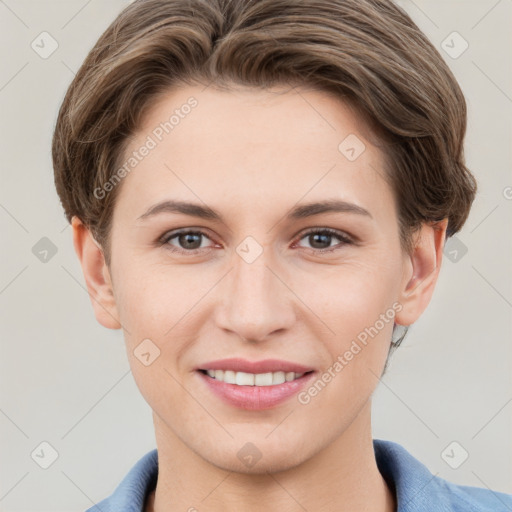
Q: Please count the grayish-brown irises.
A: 2